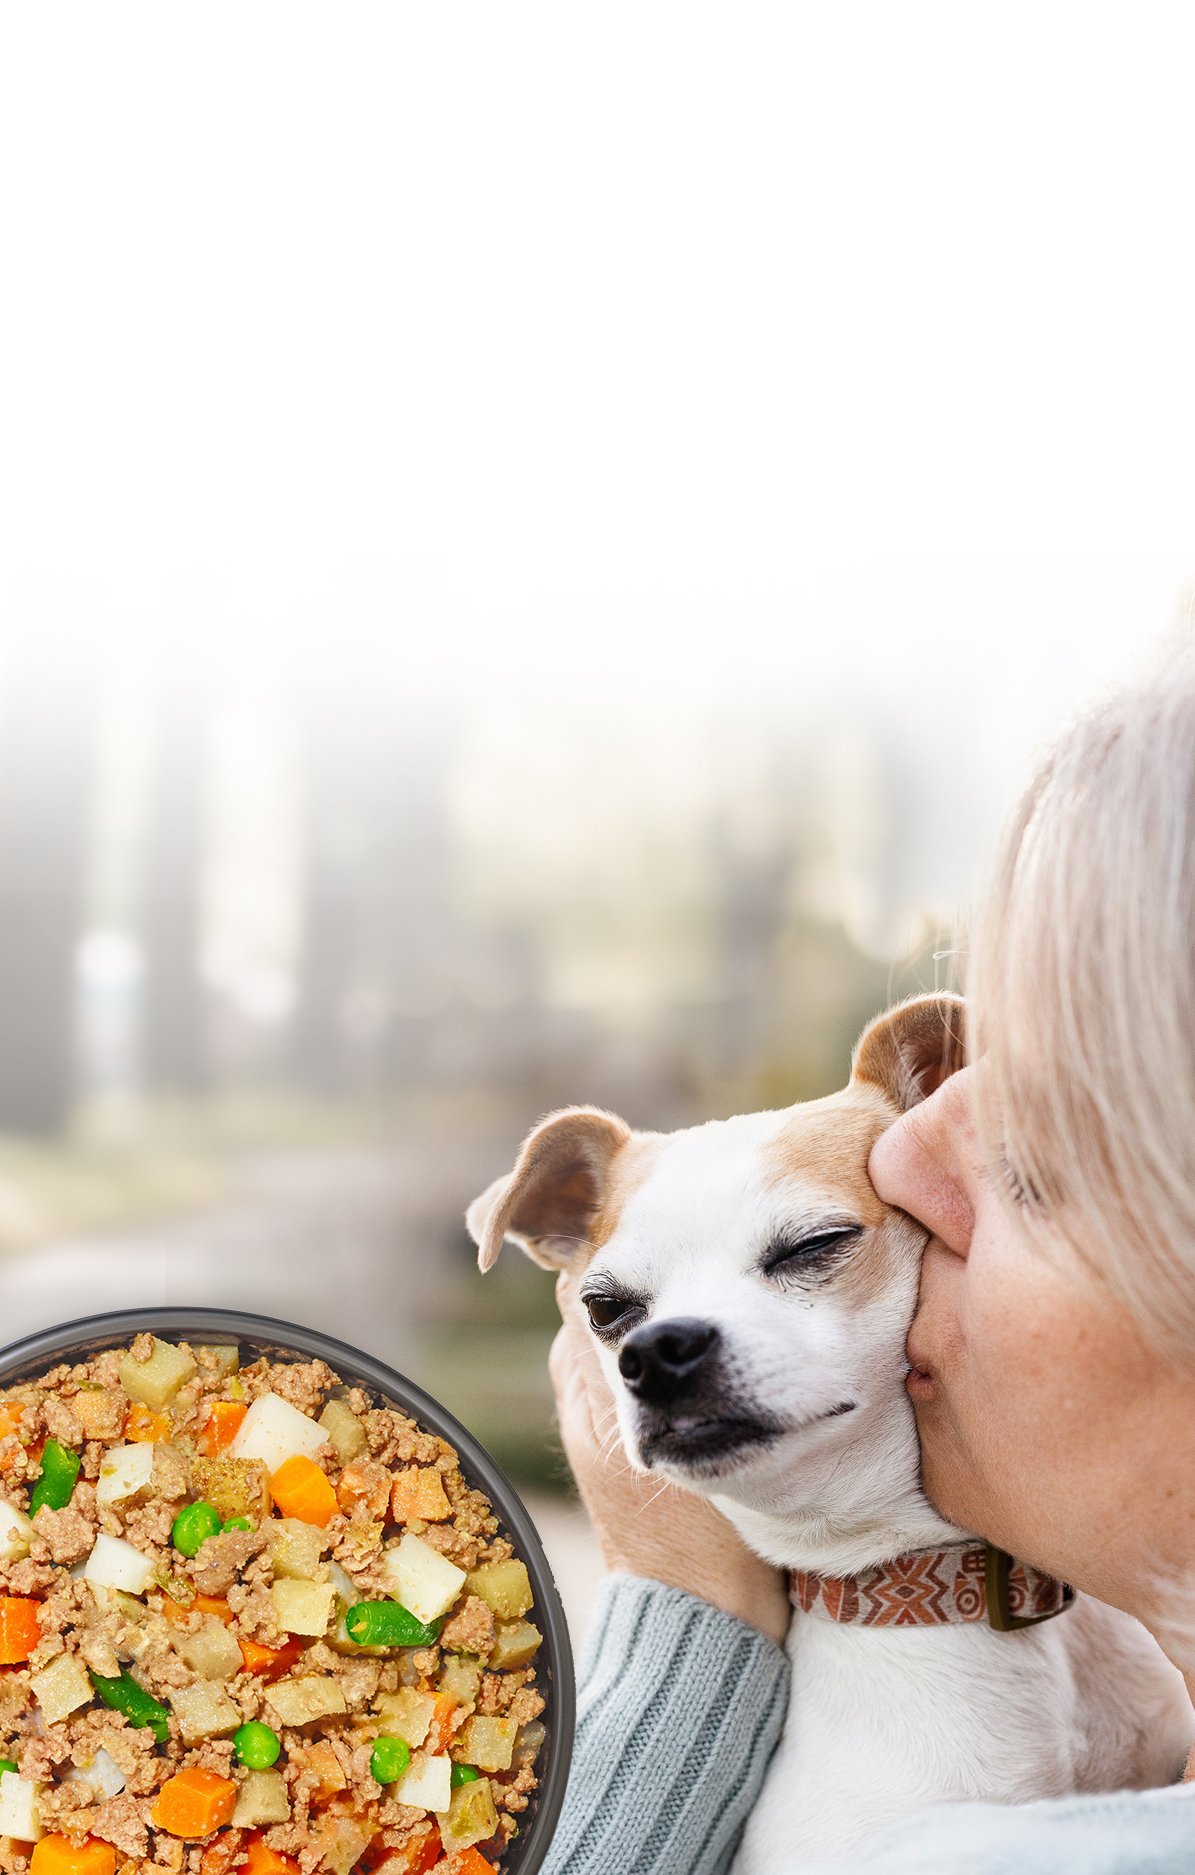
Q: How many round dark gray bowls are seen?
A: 1